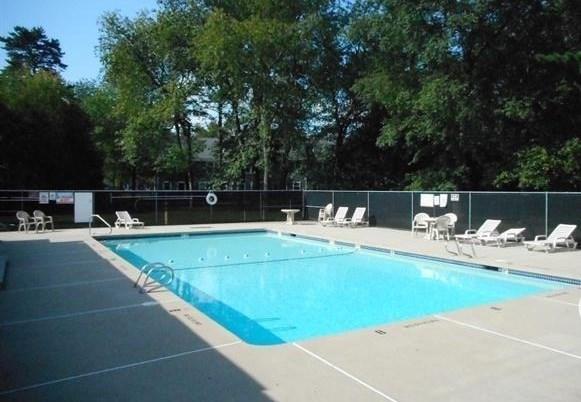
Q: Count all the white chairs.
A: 12